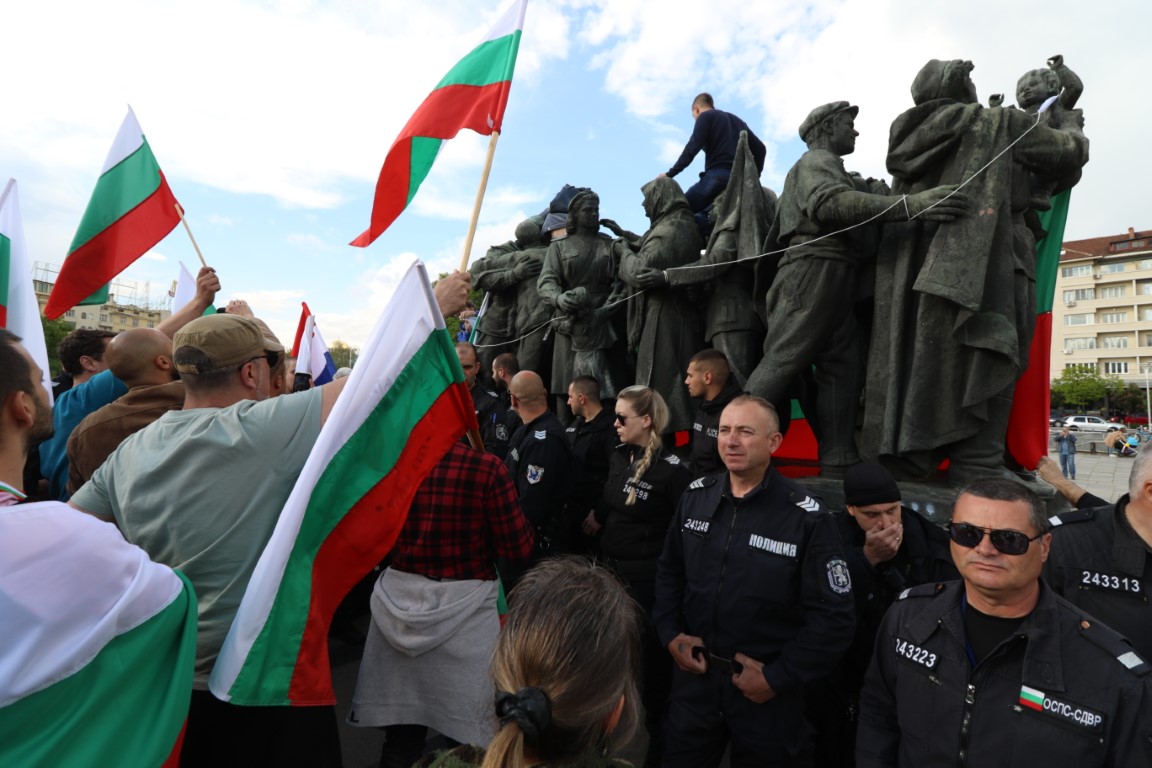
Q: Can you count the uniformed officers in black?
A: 10